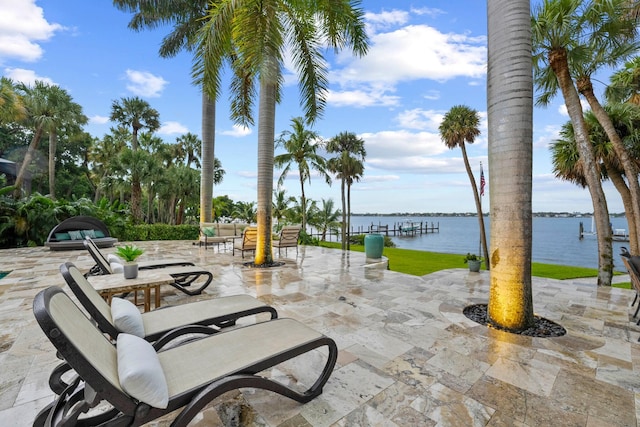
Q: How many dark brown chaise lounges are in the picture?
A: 4